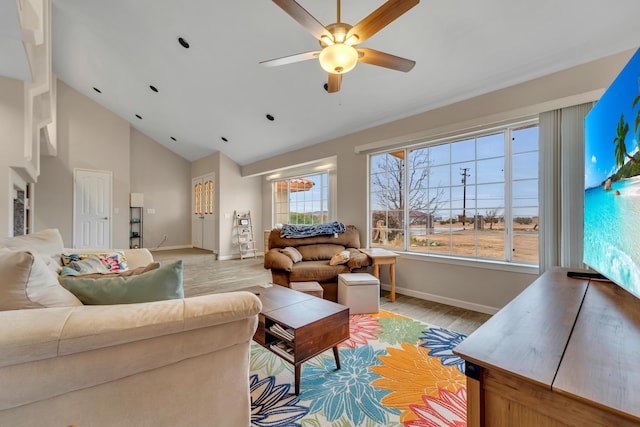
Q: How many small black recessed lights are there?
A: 8